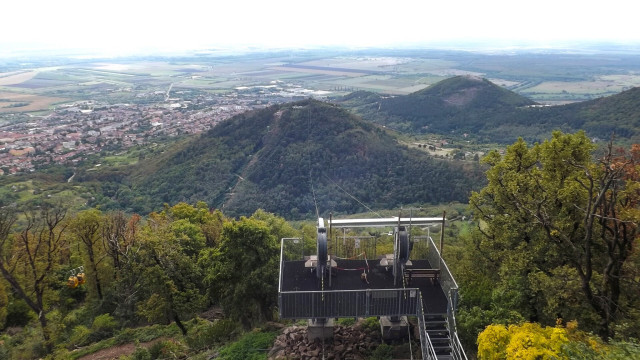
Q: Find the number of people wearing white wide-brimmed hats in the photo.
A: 0